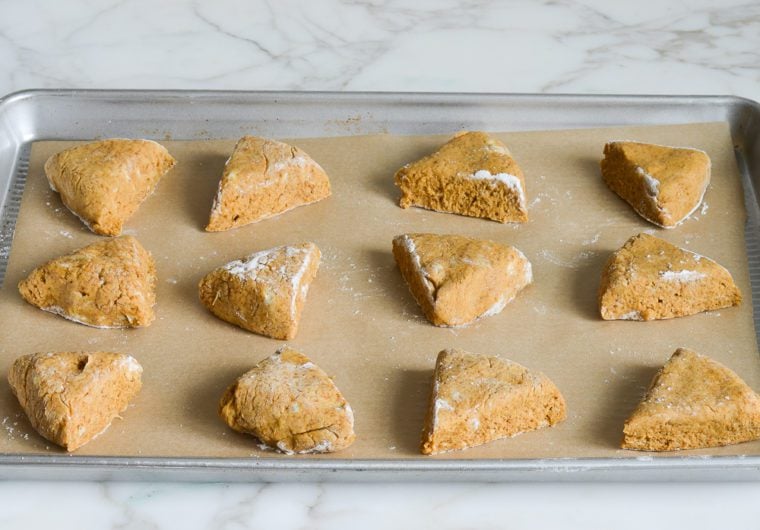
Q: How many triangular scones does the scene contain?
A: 12